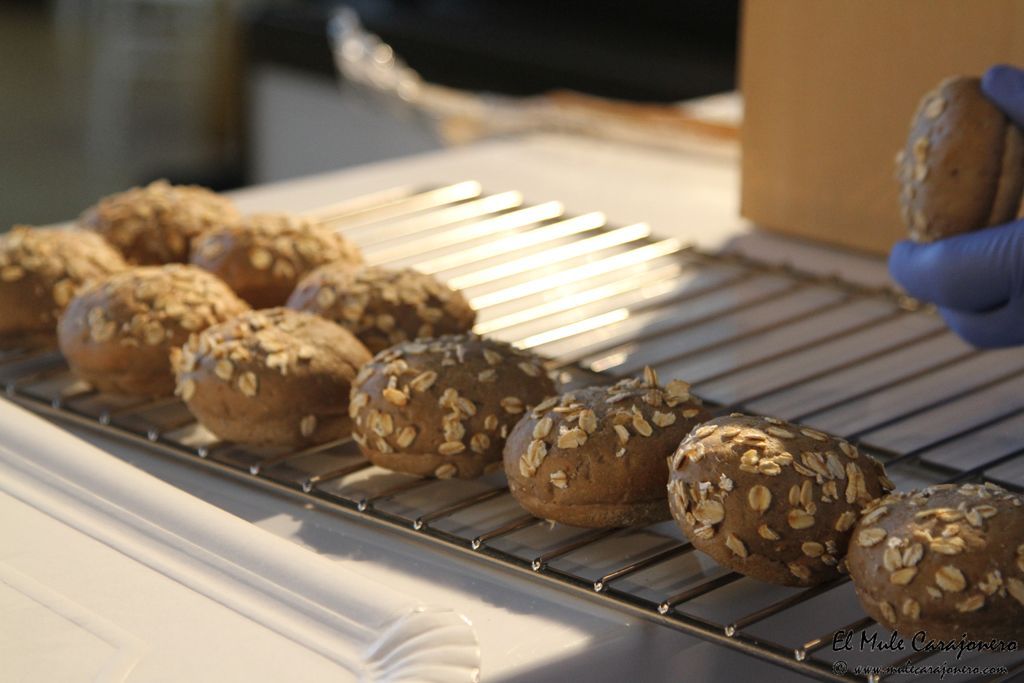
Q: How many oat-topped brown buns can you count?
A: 11